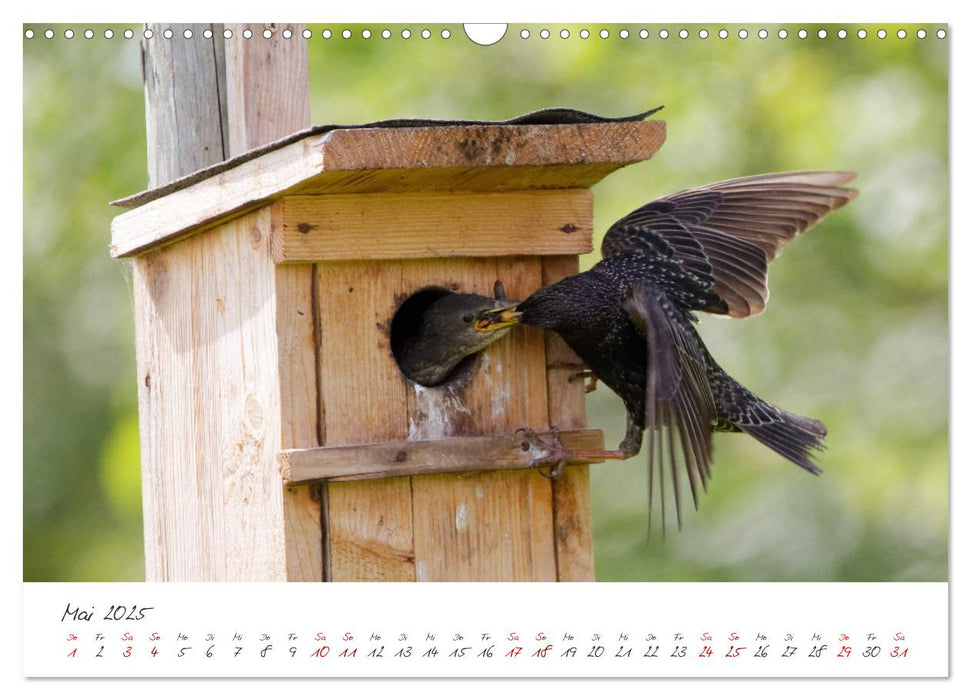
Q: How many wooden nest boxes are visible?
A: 1